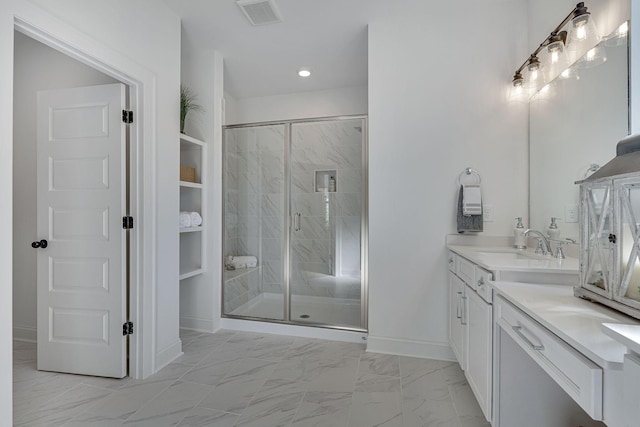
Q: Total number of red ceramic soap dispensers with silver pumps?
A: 0